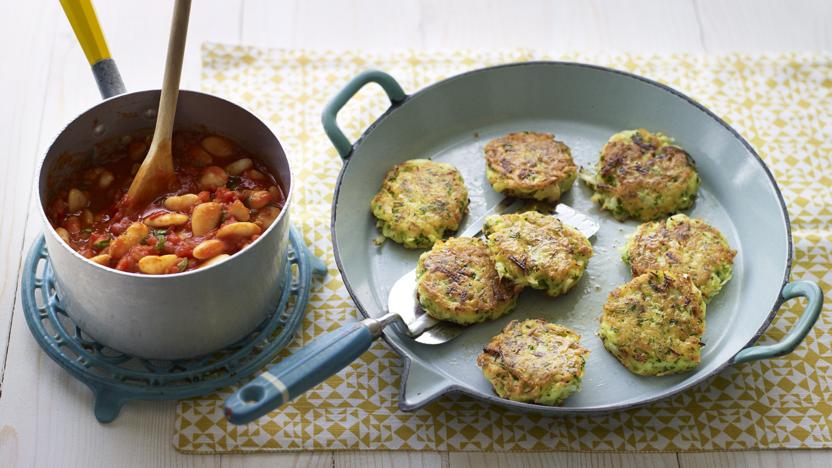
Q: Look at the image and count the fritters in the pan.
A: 8